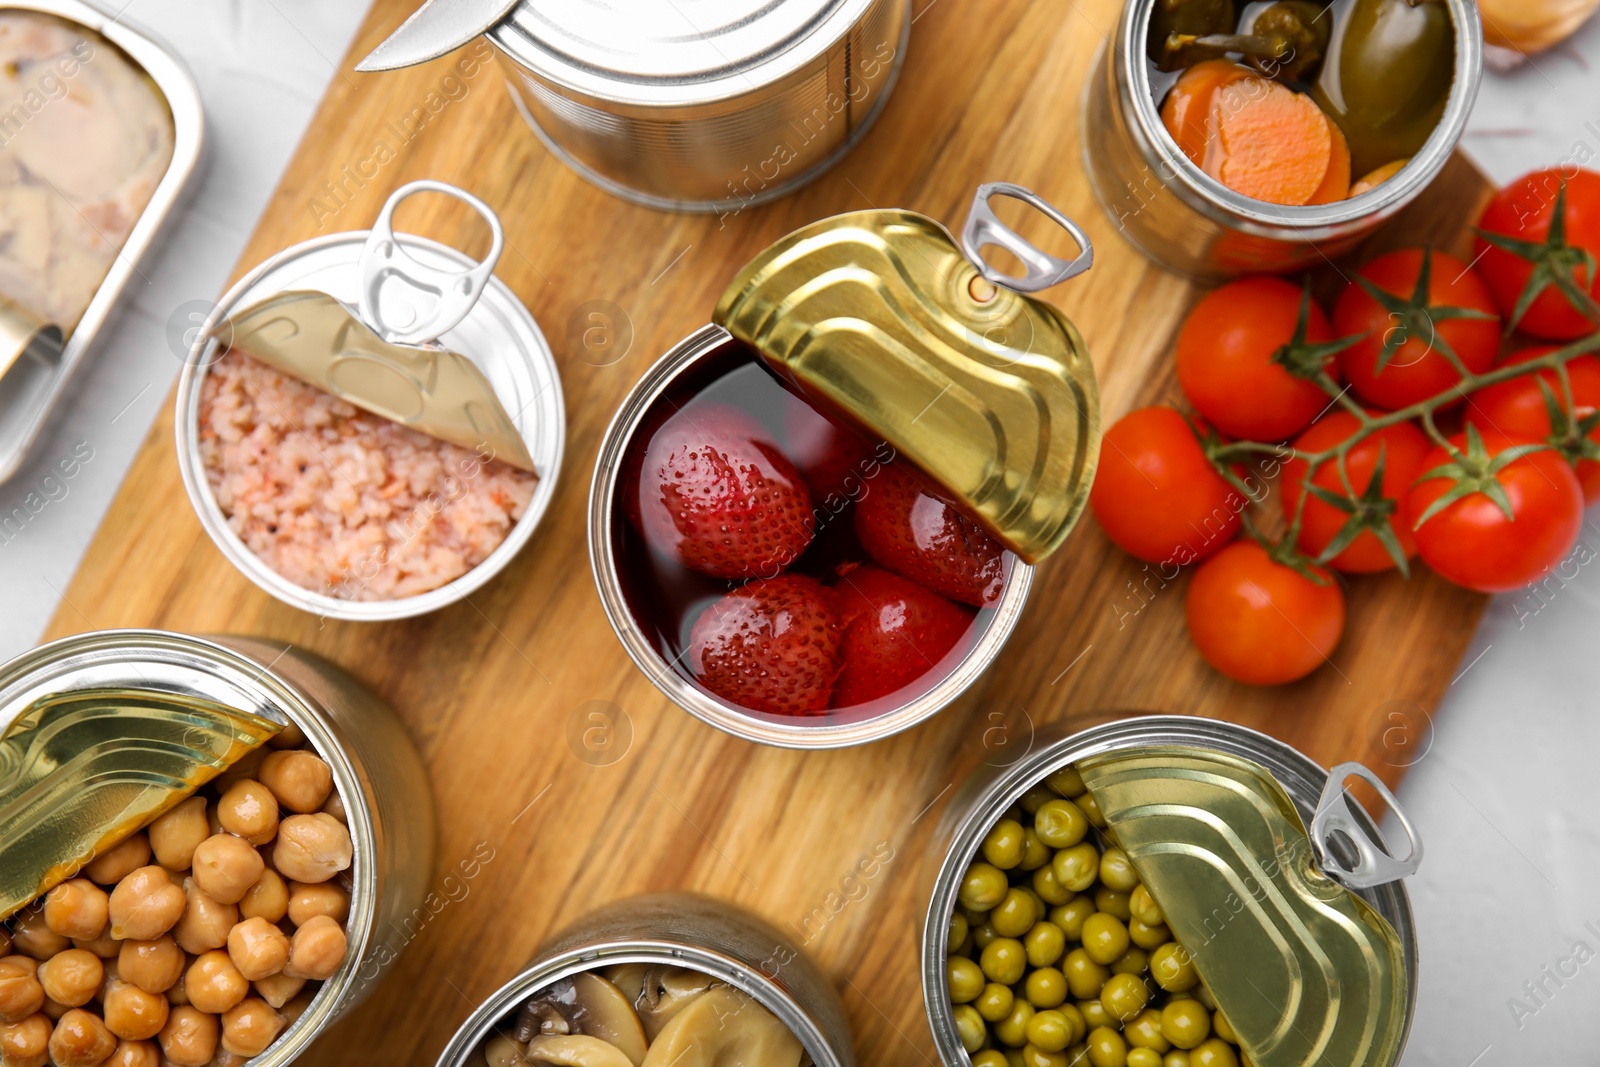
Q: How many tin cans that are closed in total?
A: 1